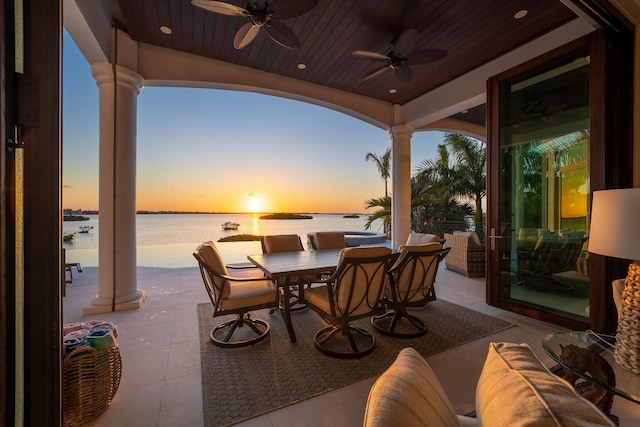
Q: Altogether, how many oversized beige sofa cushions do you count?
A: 2